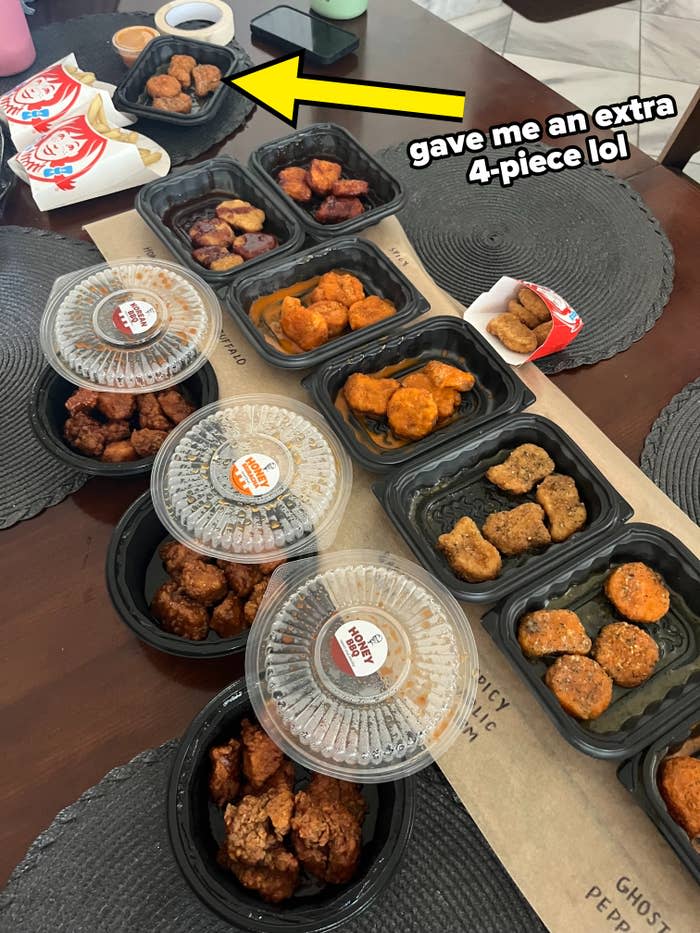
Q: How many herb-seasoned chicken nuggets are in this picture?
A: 8